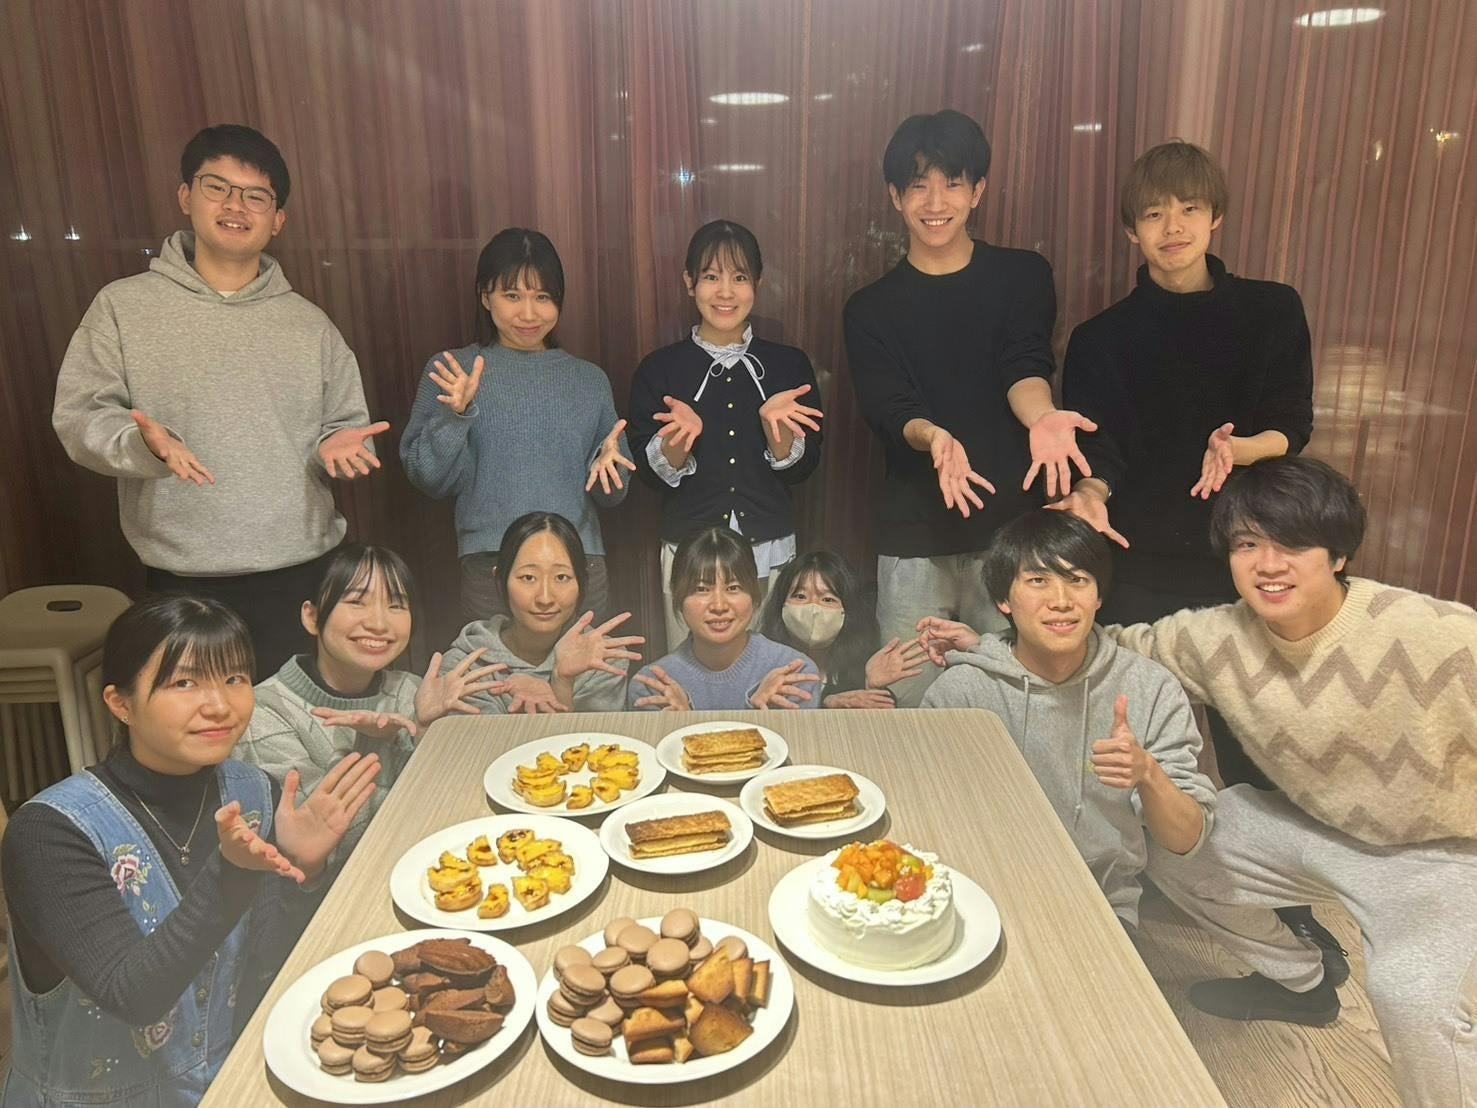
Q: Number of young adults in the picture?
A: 12